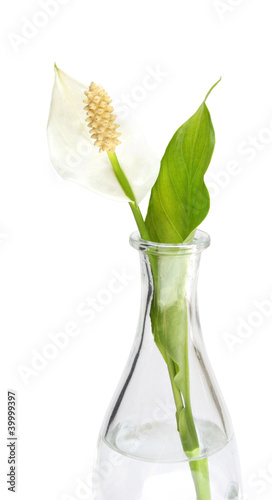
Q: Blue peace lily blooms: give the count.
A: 0